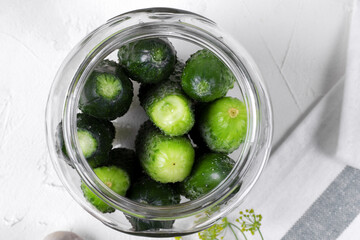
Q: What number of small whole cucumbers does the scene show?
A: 10